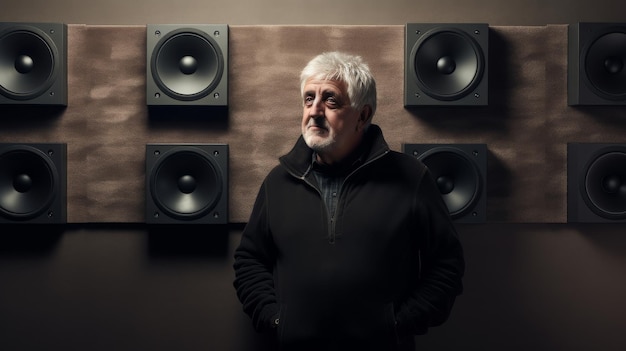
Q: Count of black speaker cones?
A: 8